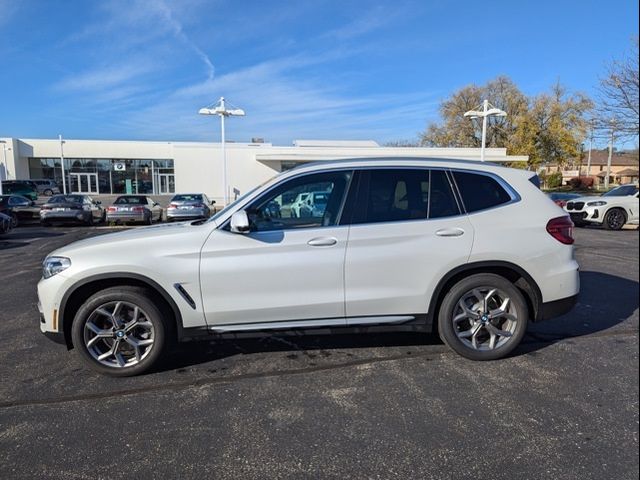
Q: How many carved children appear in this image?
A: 0